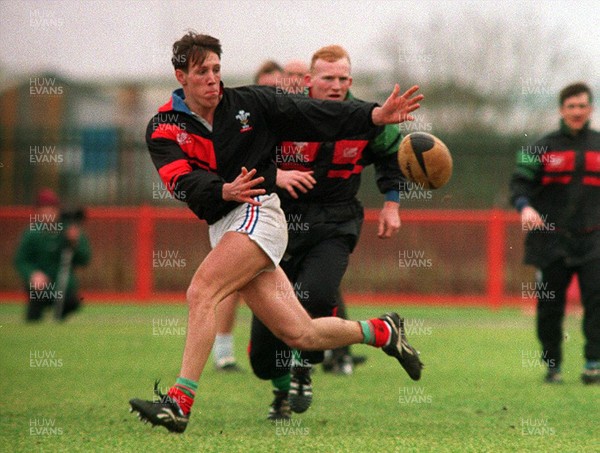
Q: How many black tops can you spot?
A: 3